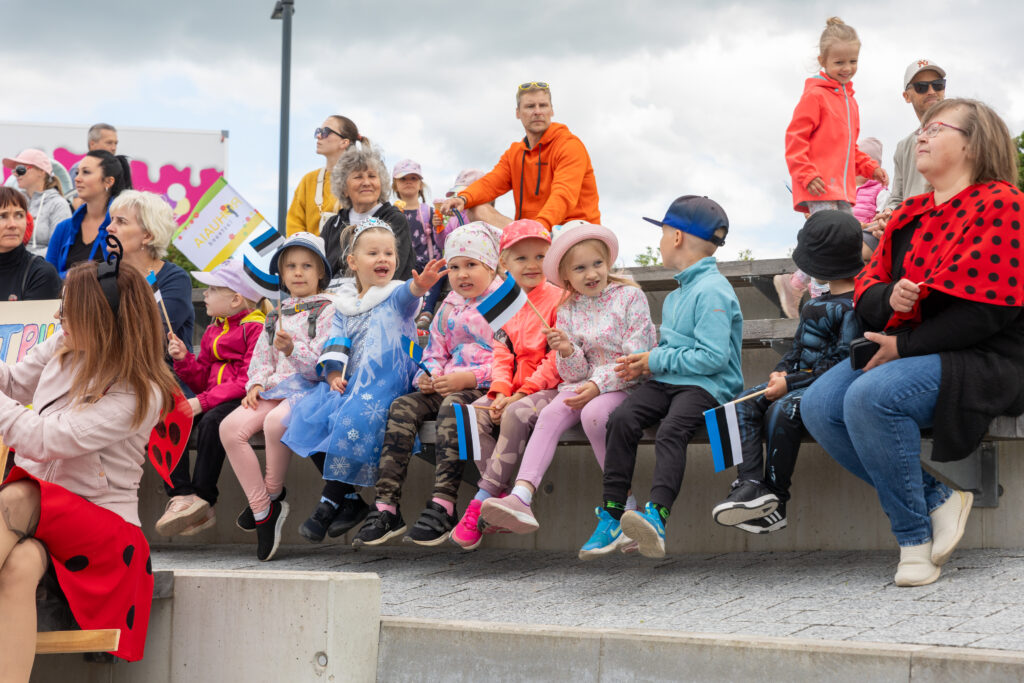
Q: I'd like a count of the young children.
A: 12